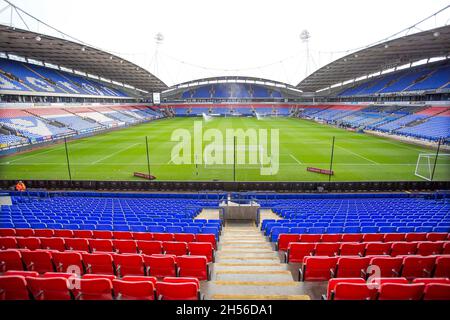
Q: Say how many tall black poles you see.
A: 5